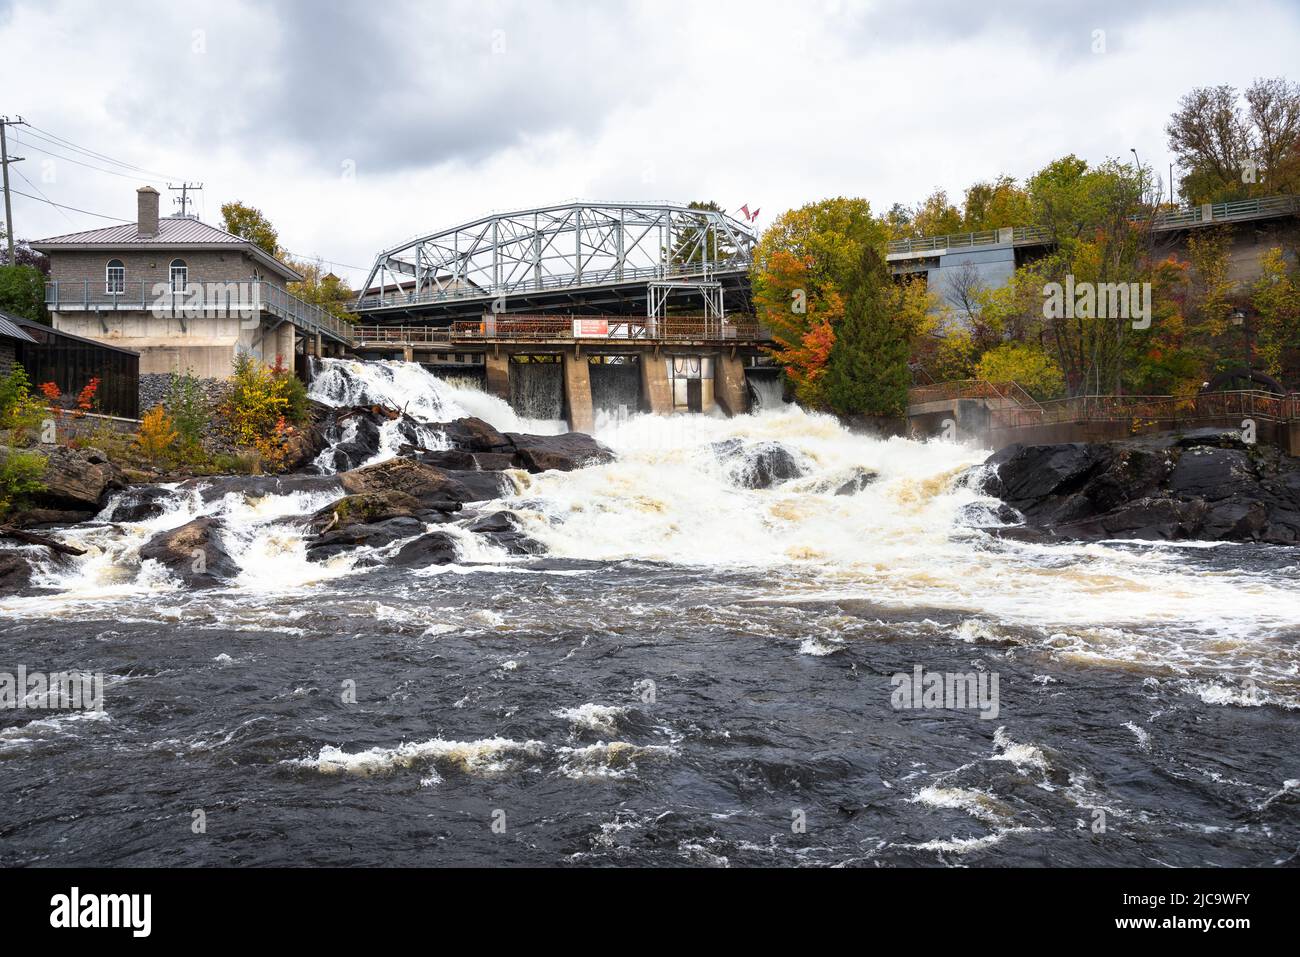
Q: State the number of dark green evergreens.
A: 1